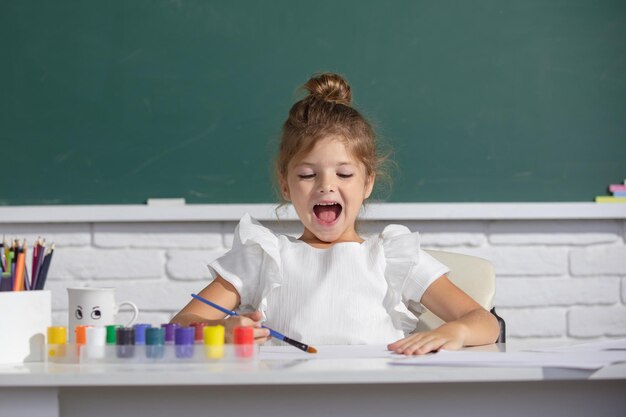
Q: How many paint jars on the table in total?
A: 12